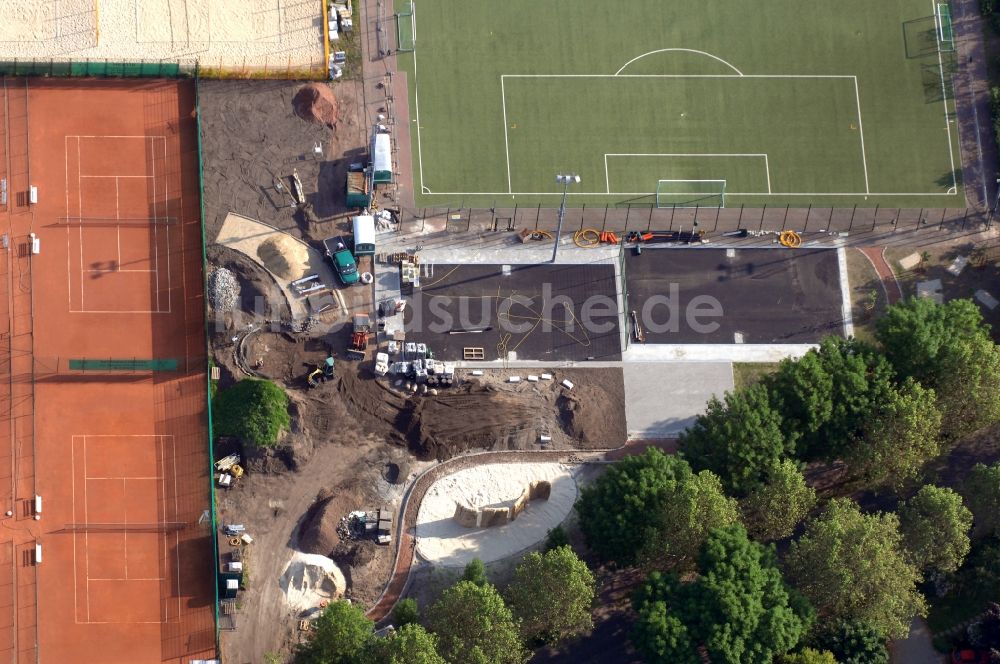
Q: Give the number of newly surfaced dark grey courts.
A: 2